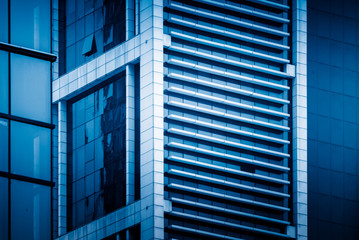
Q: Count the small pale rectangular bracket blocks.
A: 4